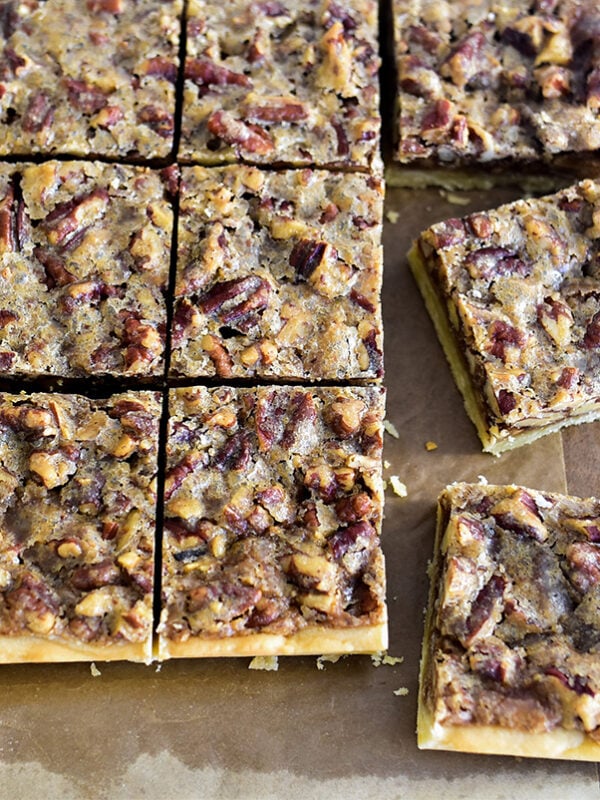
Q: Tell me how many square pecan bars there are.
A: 9